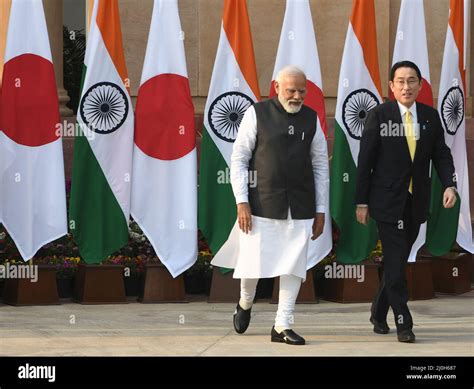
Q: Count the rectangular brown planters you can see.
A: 8